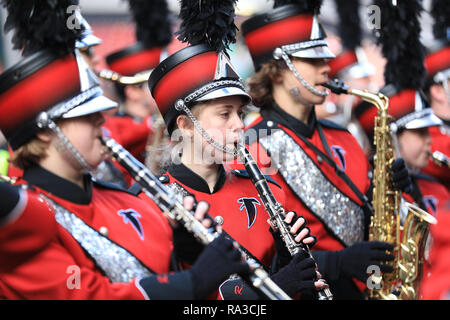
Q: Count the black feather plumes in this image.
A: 7